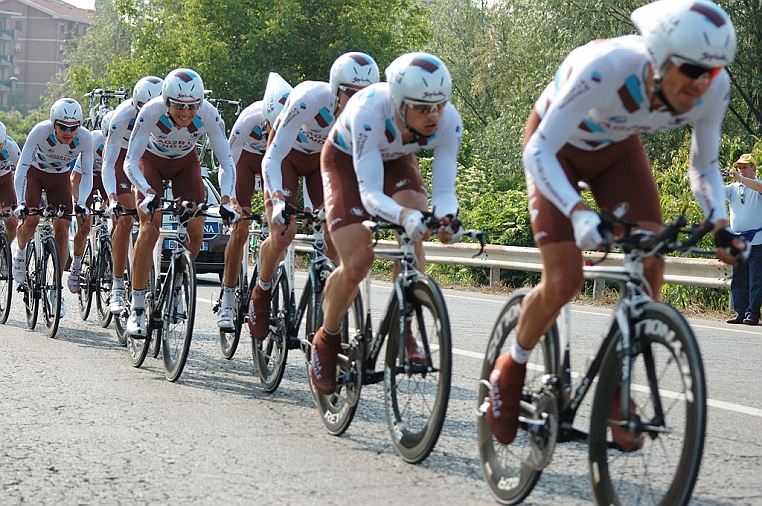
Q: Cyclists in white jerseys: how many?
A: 9